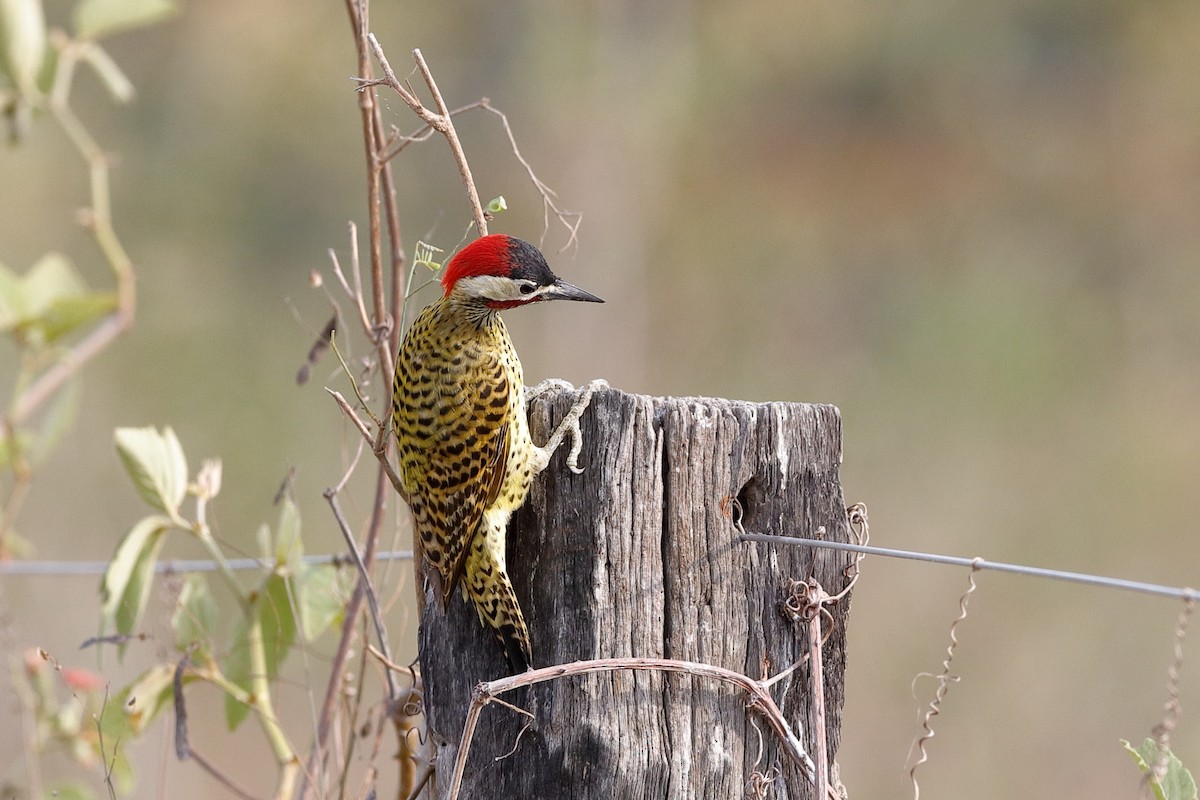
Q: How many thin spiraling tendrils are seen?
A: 2